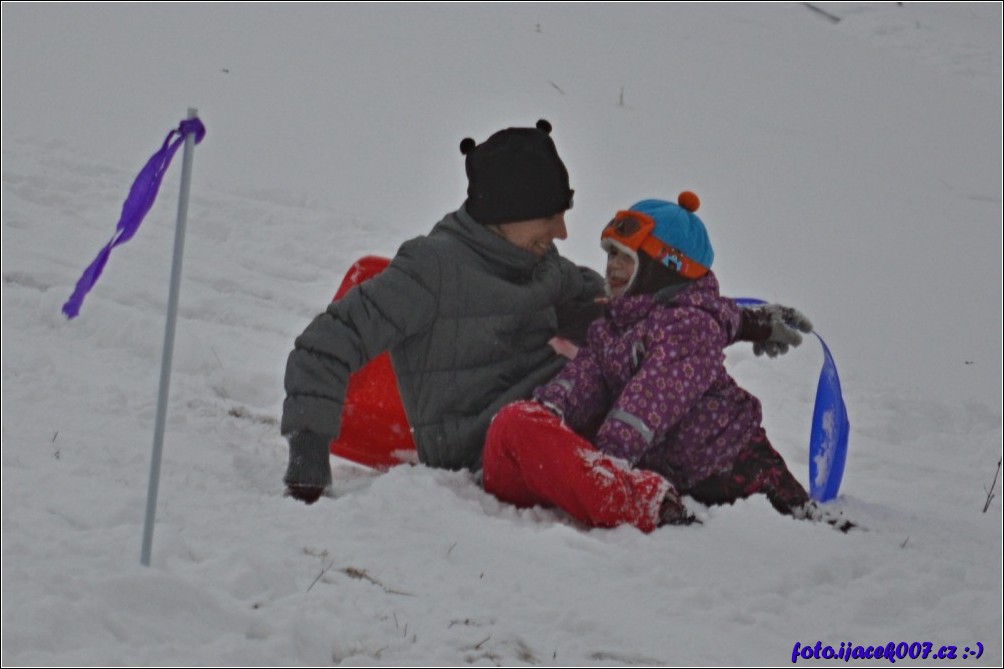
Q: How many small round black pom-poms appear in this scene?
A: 2